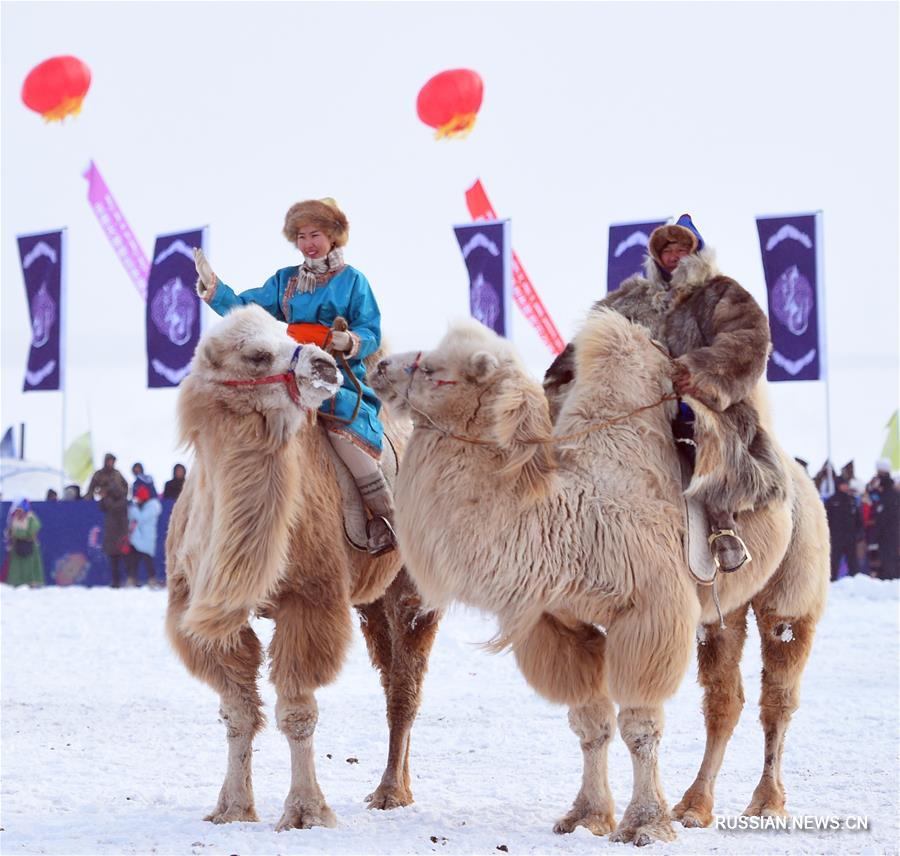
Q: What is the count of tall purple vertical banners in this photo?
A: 5